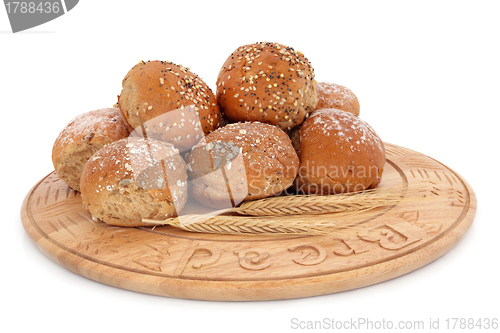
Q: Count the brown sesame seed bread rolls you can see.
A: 2